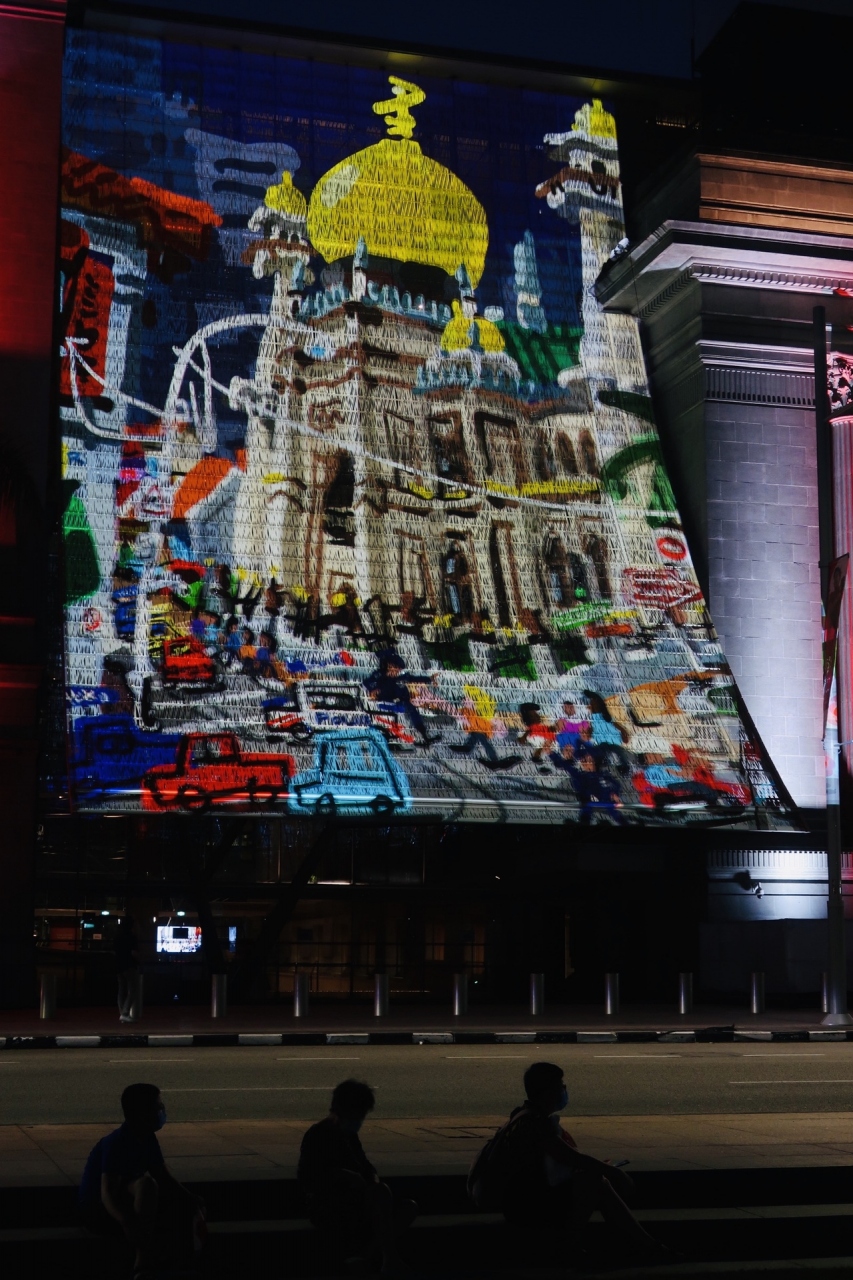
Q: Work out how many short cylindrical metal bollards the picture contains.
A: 11